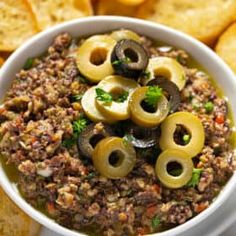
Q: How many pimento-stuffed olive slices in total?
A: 0